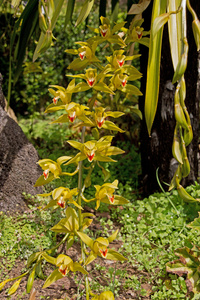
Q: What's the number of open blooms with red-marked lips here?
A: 15